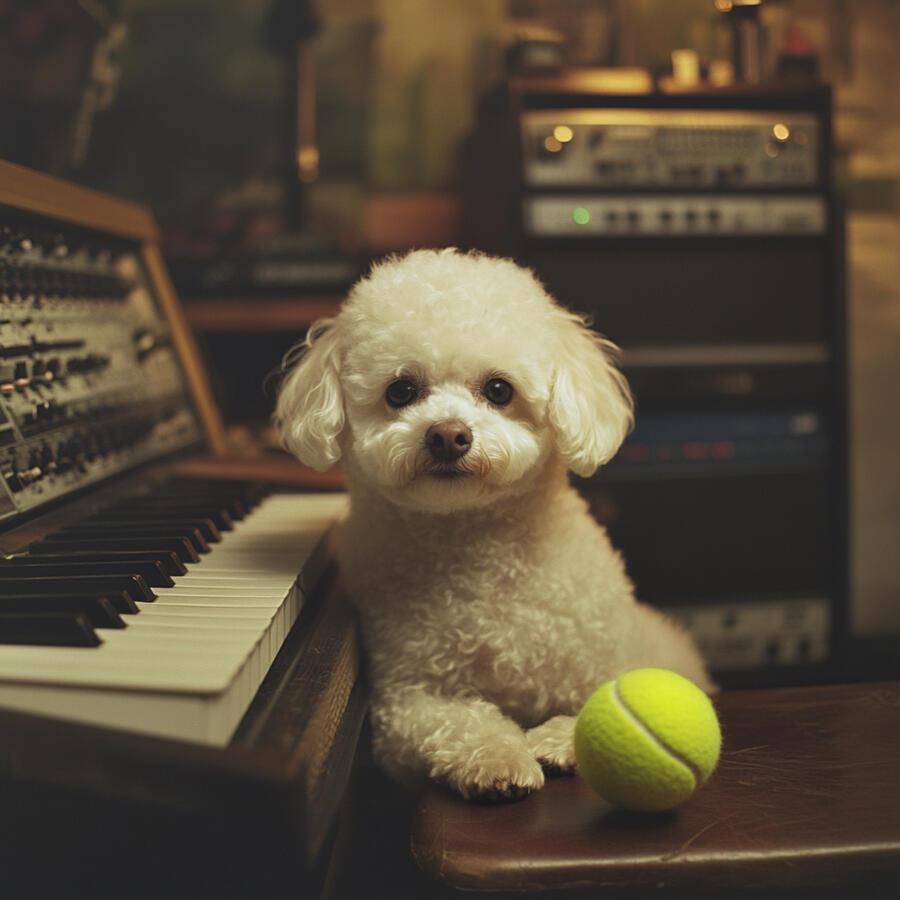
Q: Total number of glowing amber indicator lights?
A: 2